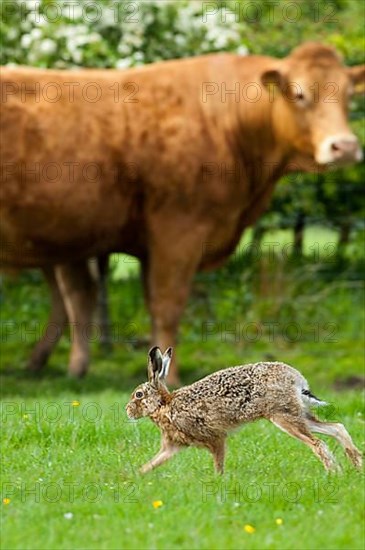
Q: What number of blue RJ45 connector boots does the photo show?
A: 0